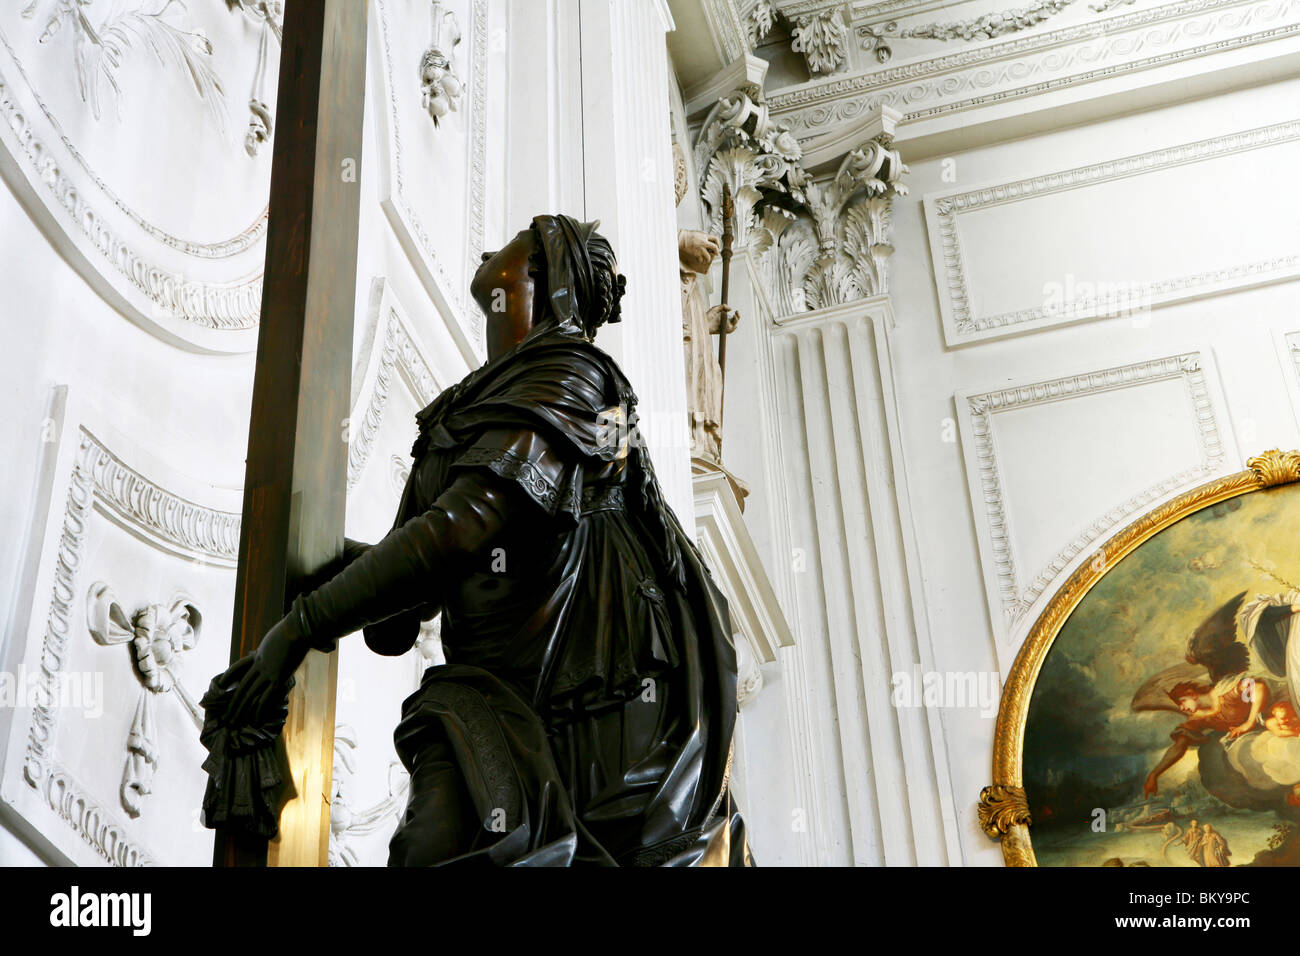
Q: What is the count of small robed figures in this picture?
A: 2